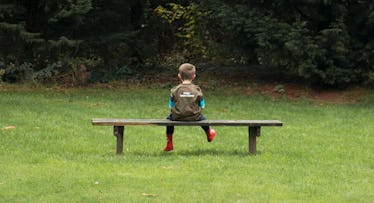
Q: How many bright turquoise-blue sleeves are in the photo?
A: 2